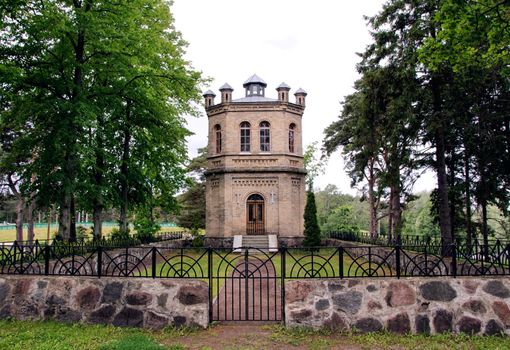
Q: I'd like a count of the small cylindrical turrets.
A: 4